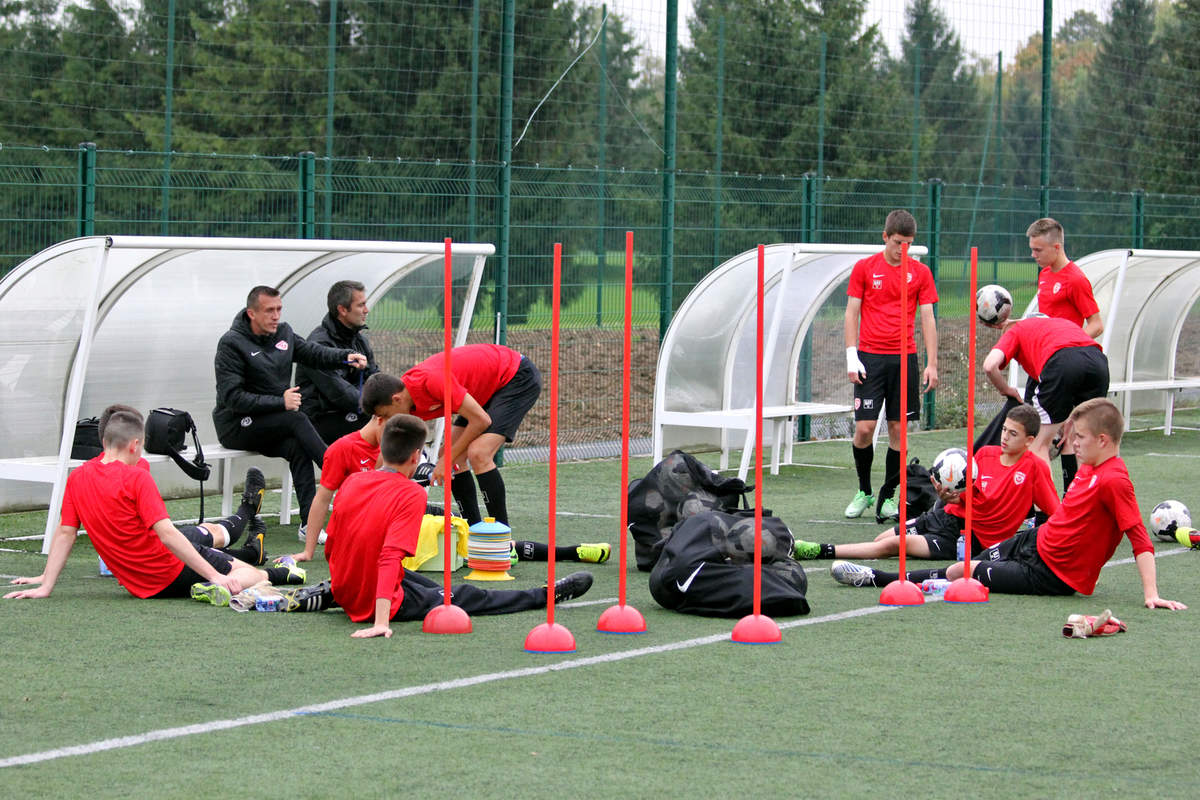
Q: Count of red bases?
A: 6